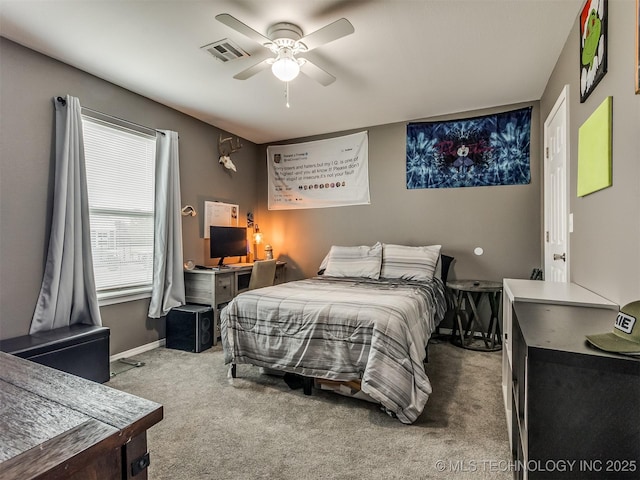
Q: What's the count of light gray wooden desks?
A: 1